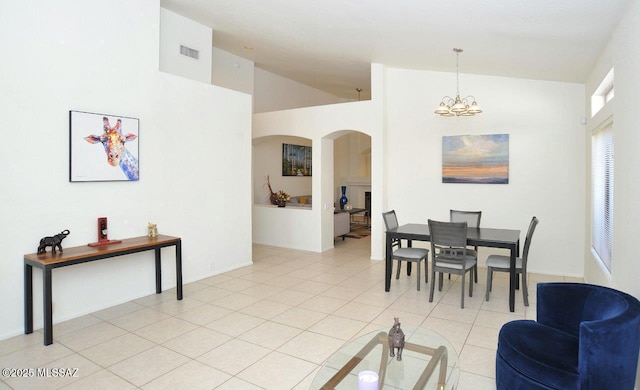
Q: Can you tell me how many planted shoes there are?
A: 0